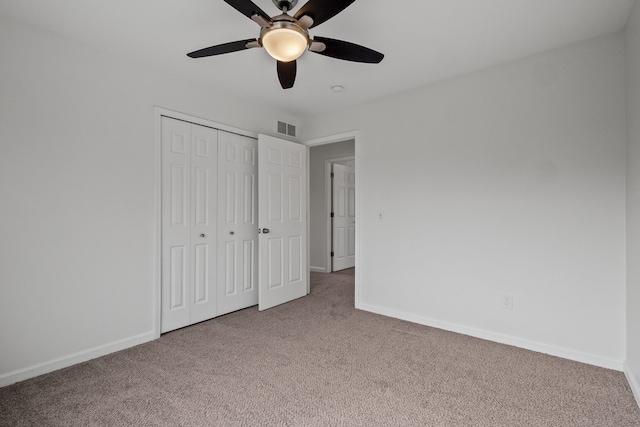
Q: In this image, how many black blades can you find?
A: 5